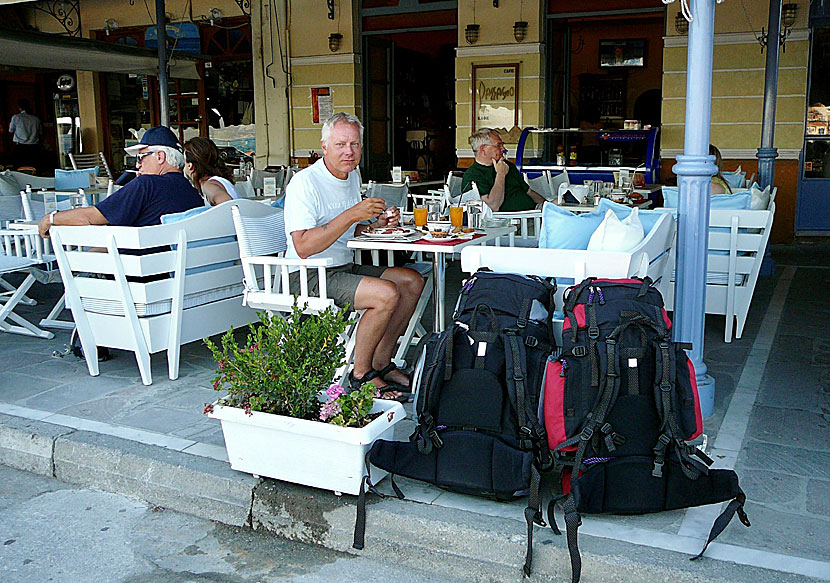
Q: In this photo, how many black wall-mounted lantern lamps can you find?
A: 5